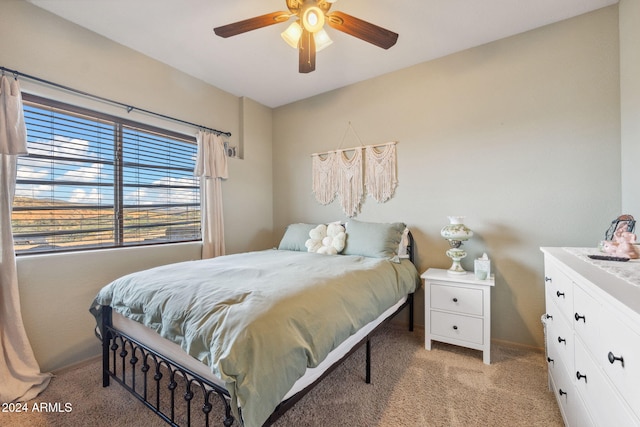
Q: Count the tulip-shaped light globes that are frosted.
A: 3